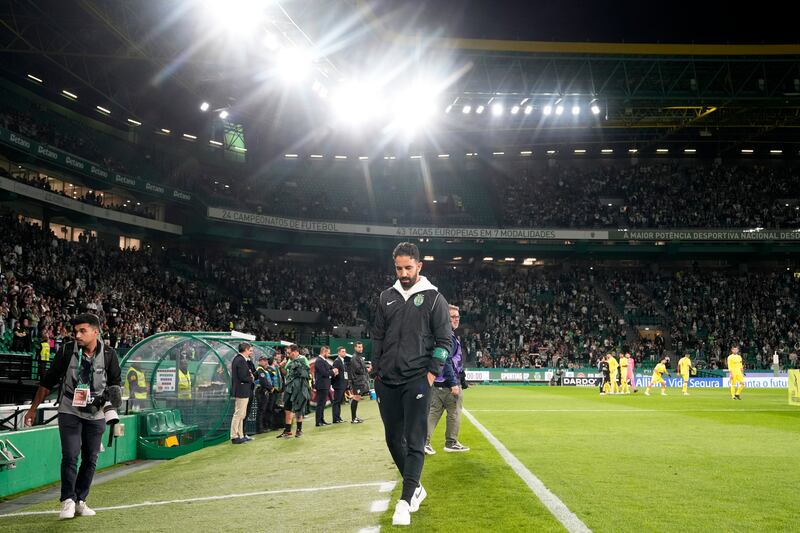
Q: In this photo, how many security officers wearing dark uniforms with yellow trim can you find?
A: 2